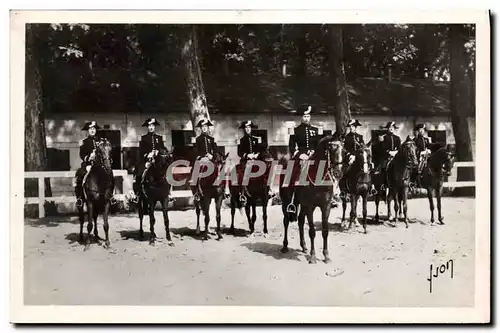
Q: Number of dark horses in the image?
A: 8